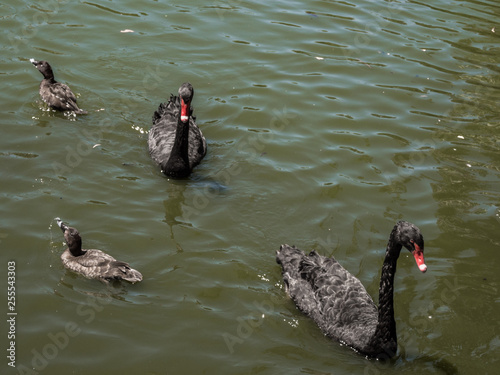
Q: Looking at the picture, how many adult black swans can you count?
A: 2